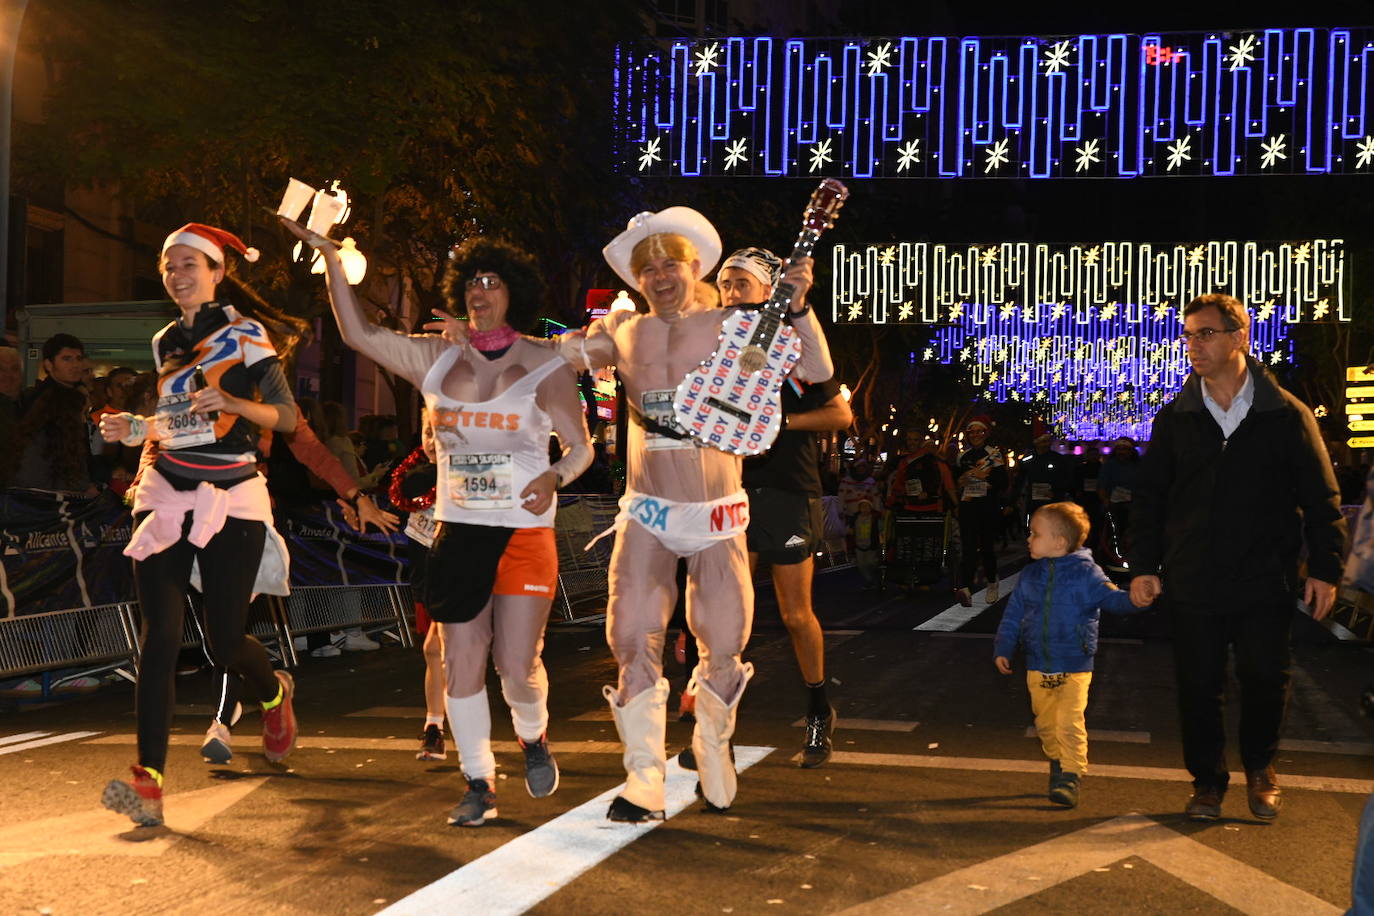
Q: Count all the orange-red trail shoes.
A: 2